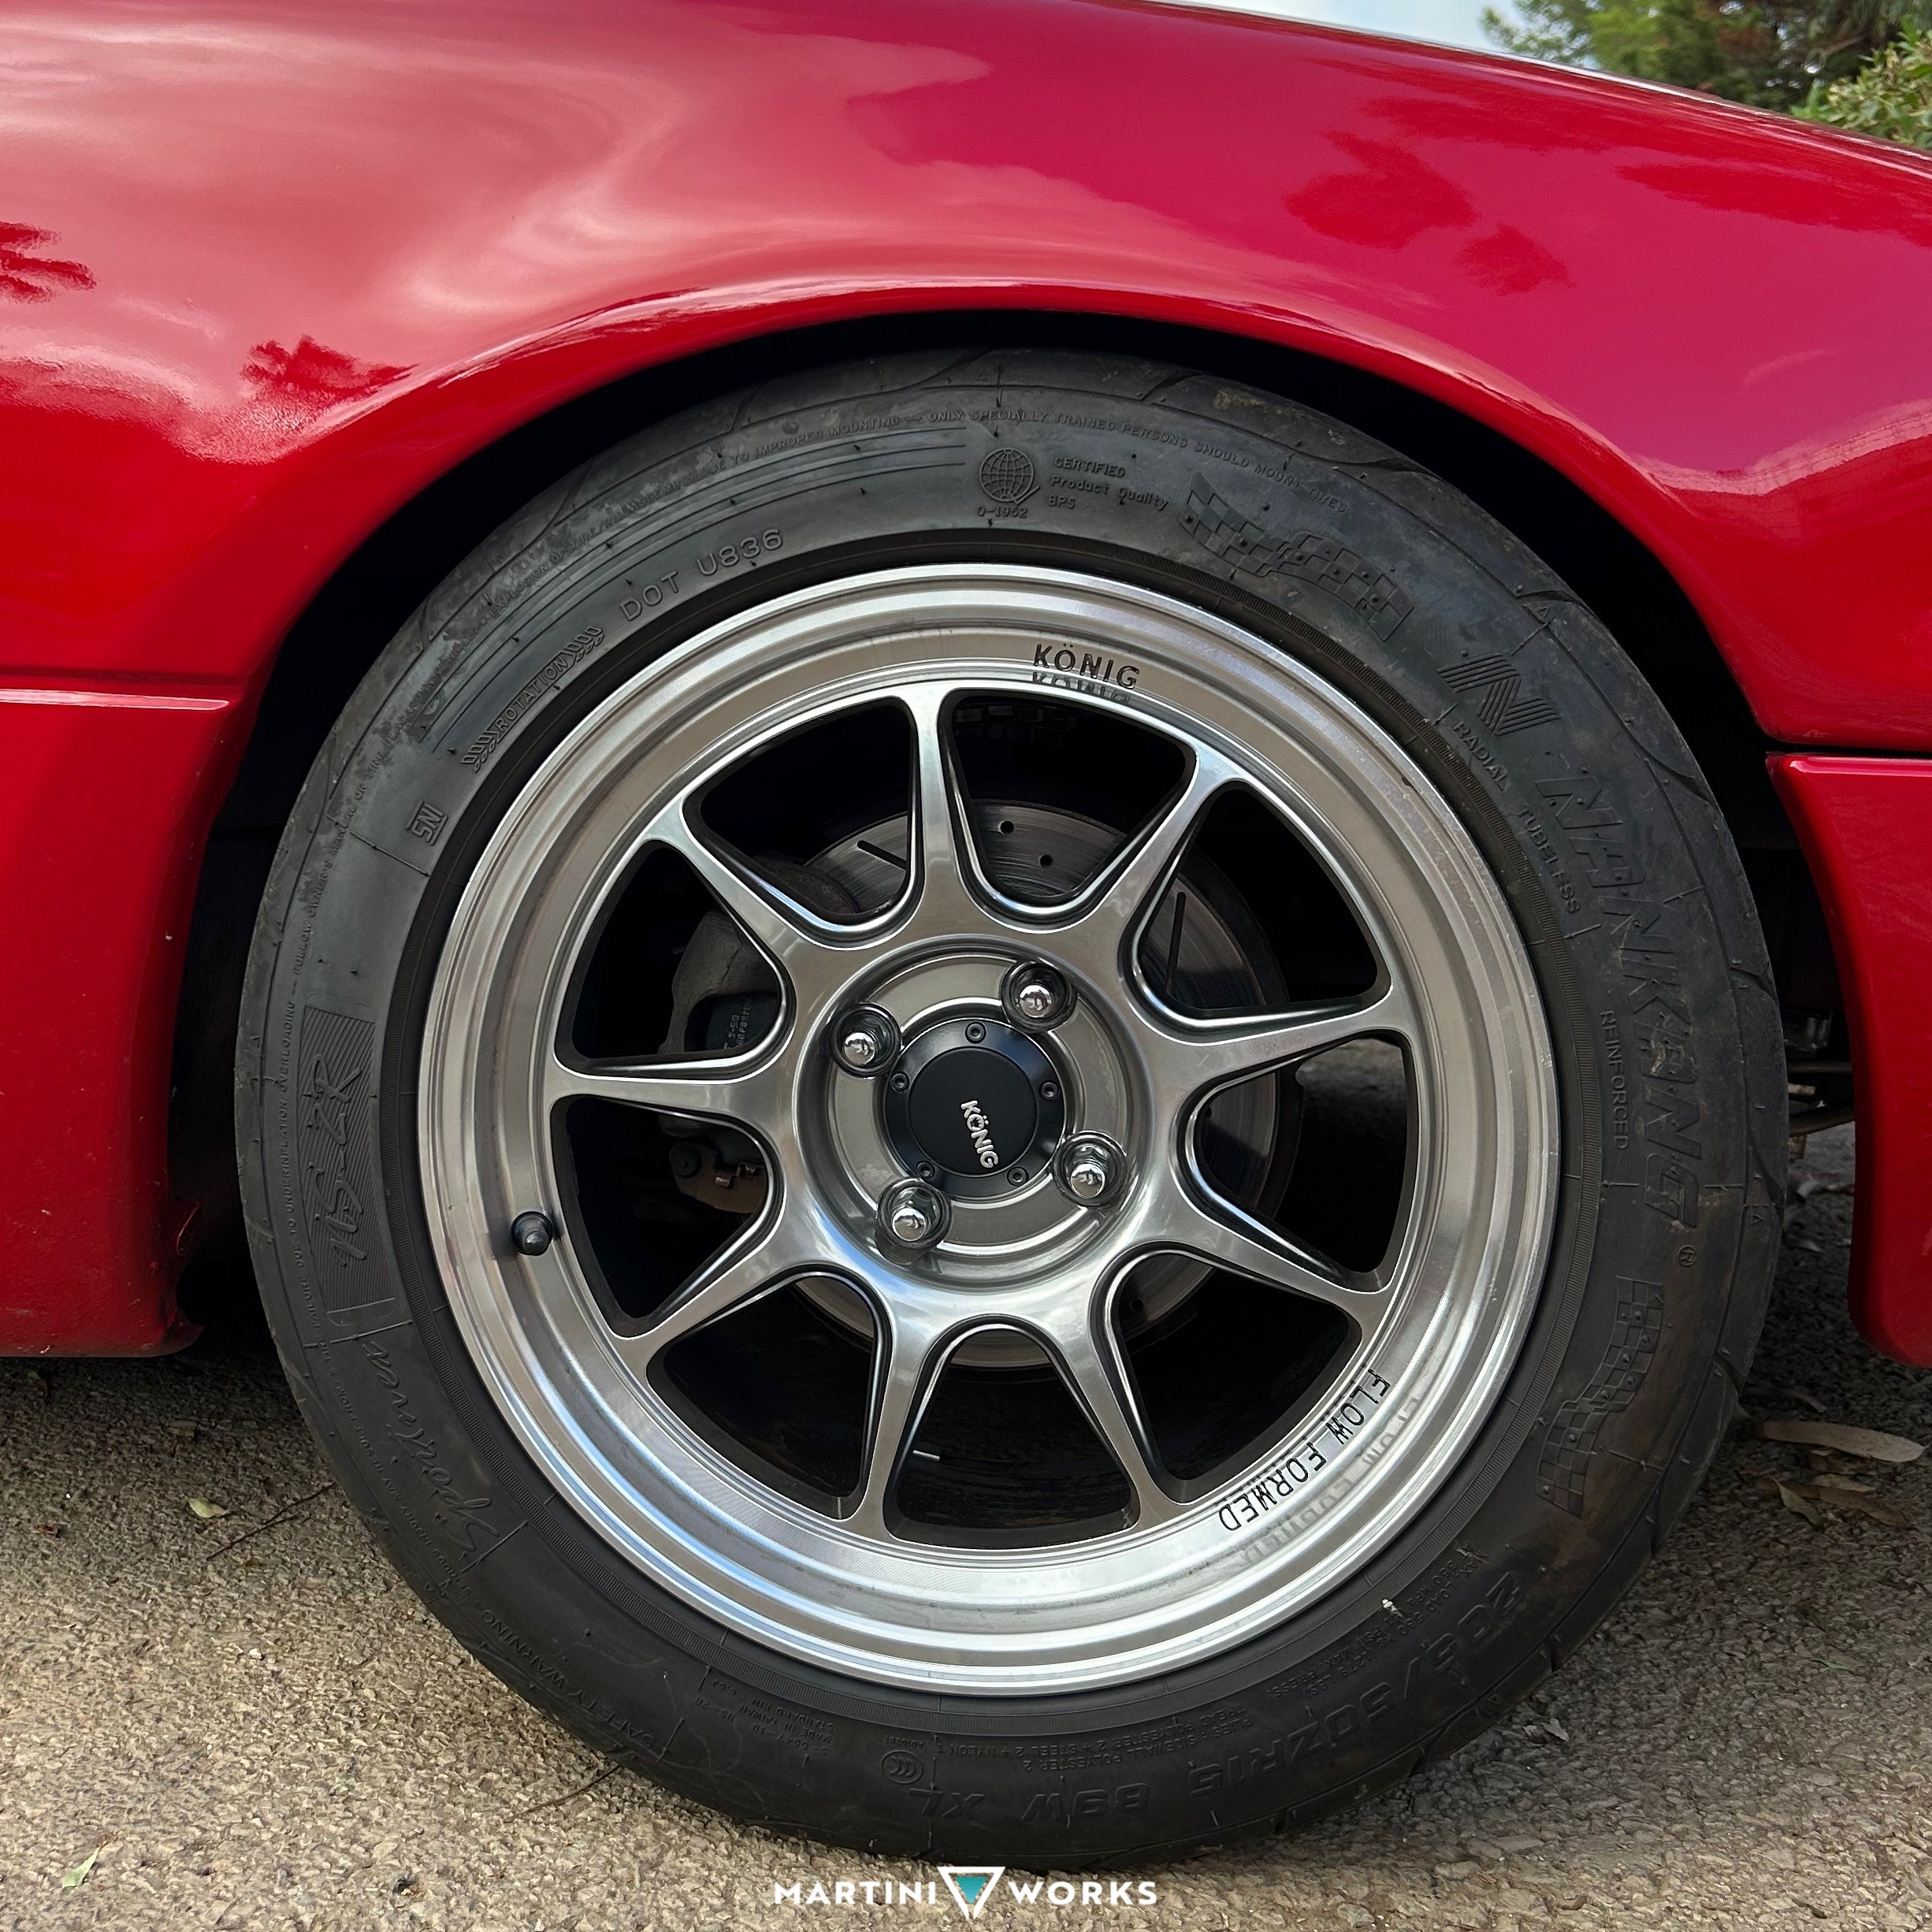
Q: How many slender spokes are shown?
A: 9